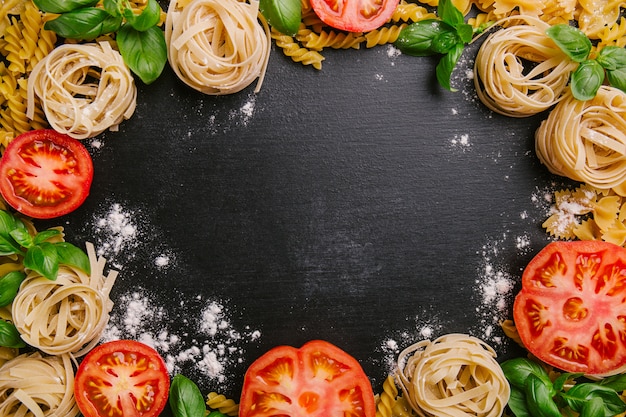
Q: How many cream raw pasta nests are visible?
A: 7